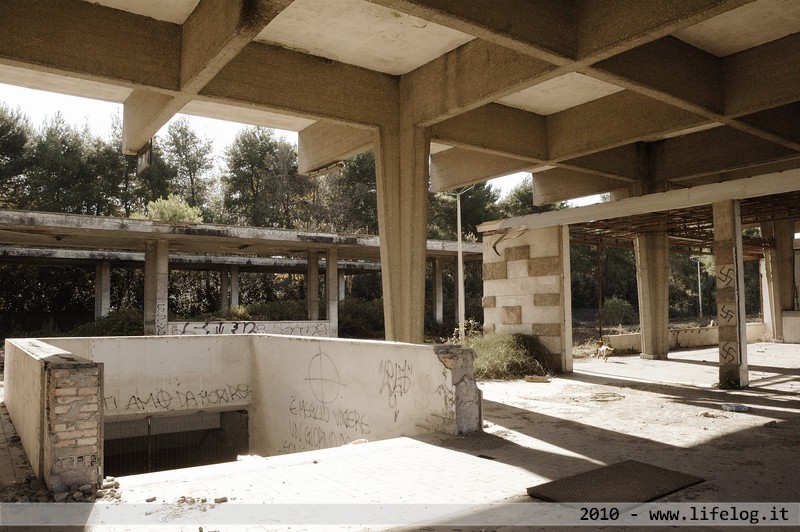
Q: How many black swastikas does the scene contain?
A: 3